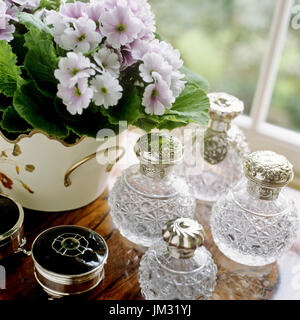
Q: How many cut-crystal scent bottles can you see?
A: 4